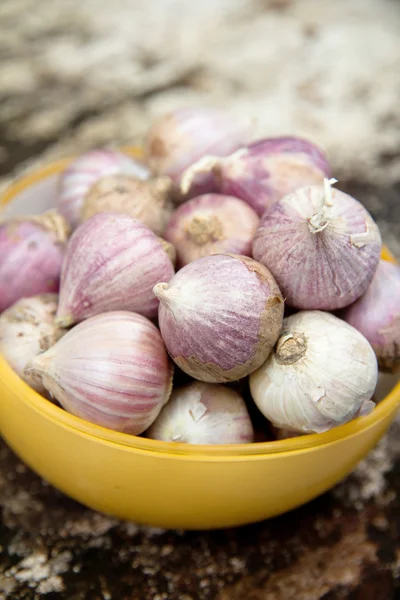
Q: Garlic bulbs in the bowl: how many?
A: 14